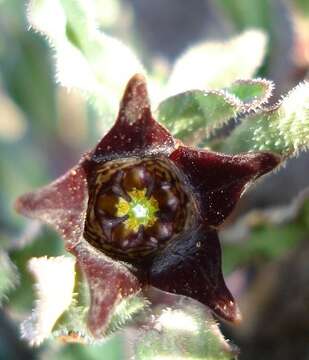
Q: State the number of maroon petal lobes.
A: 5